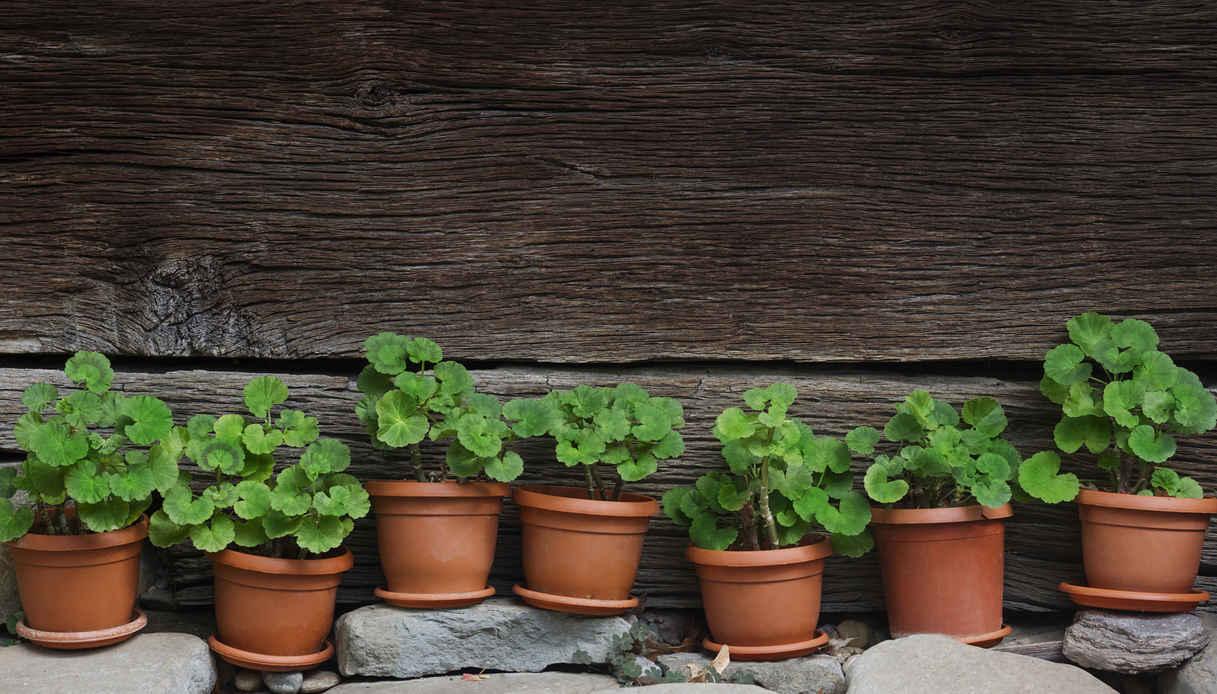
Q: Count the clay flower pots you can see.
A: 7